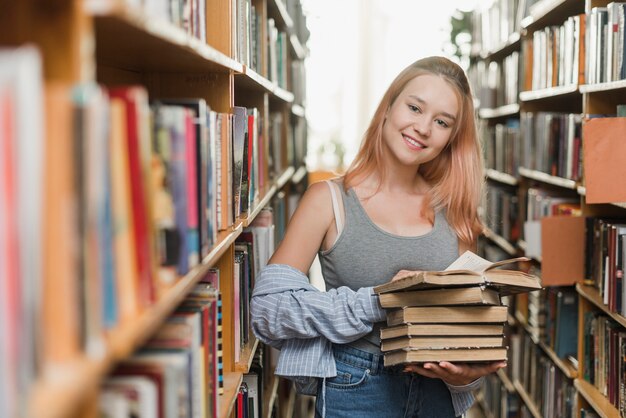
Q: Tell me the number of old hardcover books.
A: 6